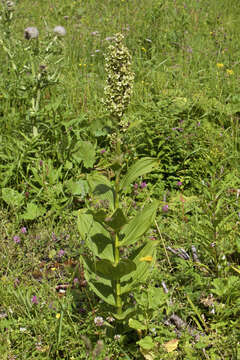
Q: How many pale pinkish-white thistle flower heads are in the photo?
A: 2